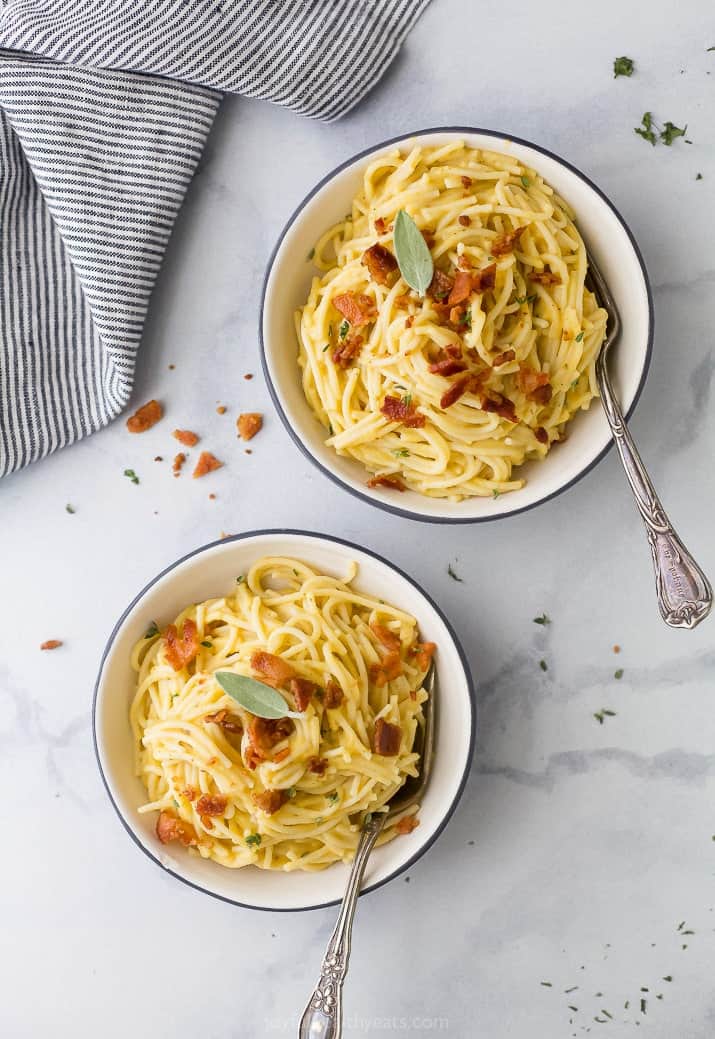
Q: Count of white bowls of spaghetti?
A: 2